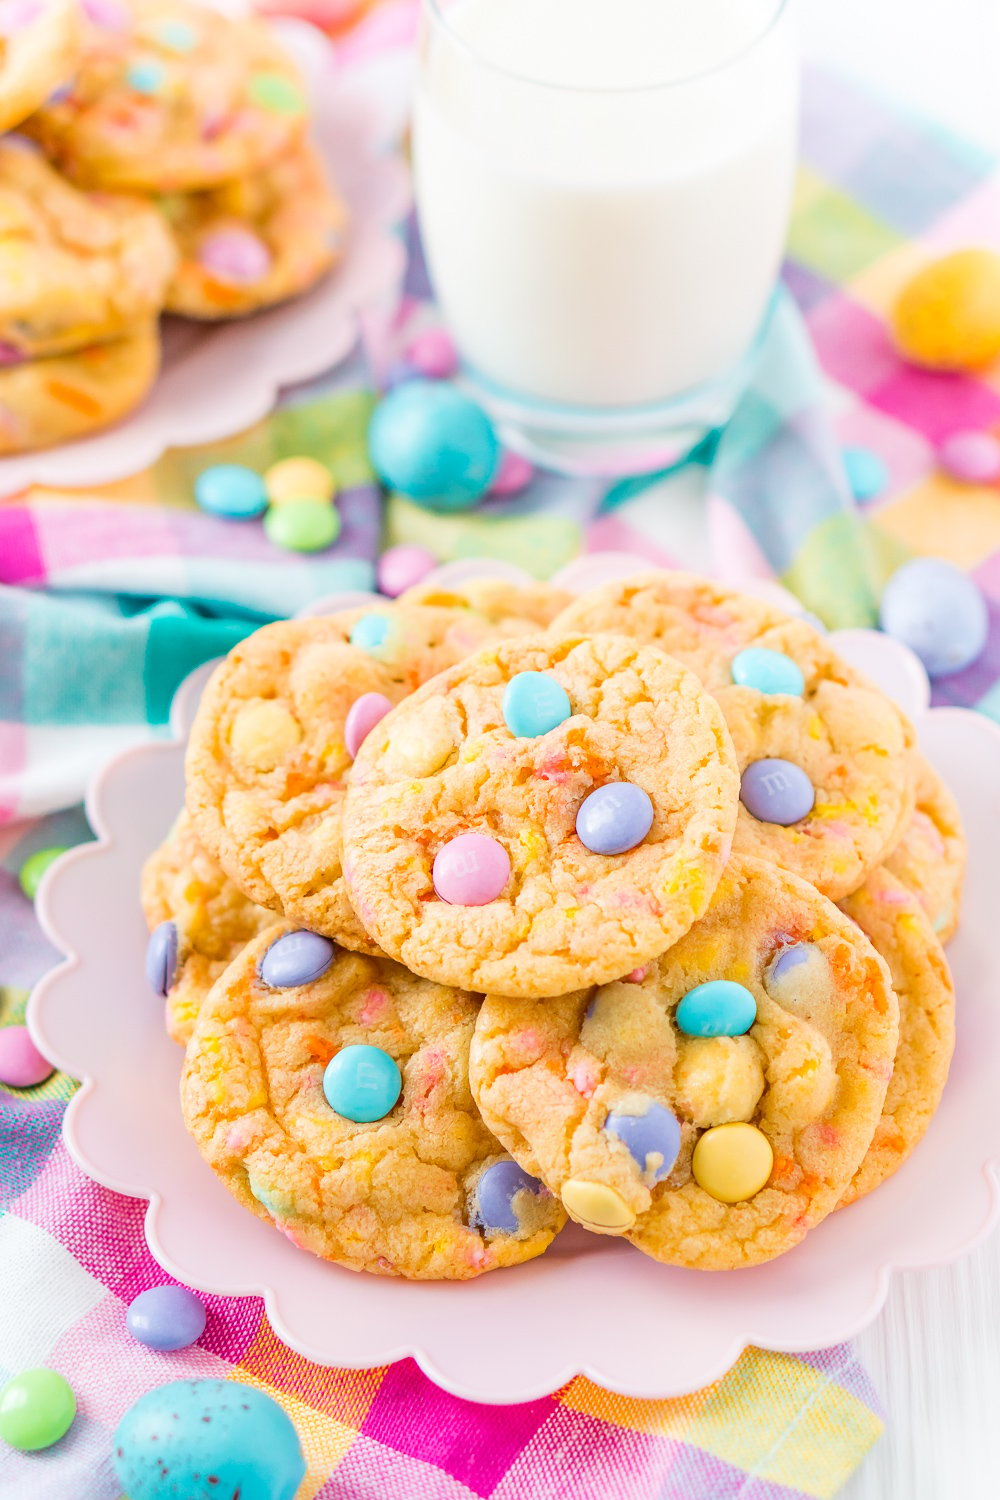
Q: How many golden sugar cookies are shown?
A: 14